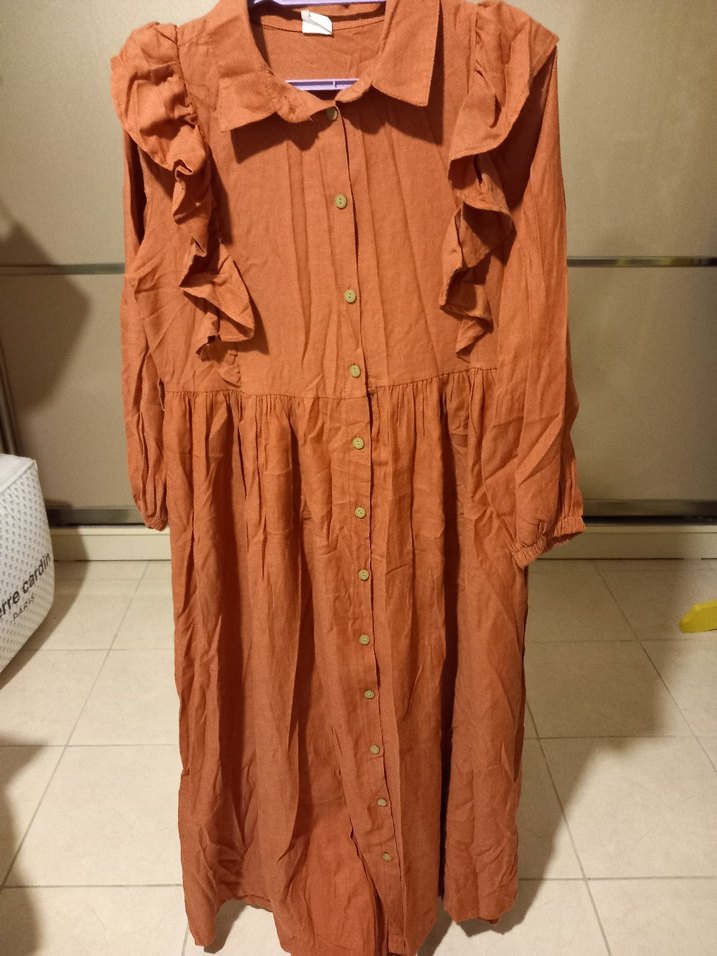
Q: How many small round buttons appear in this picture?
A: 12